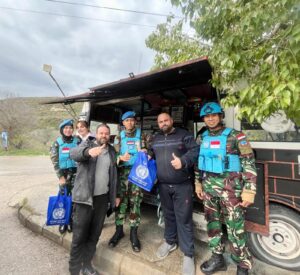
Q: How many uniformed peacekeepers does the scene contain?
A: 3